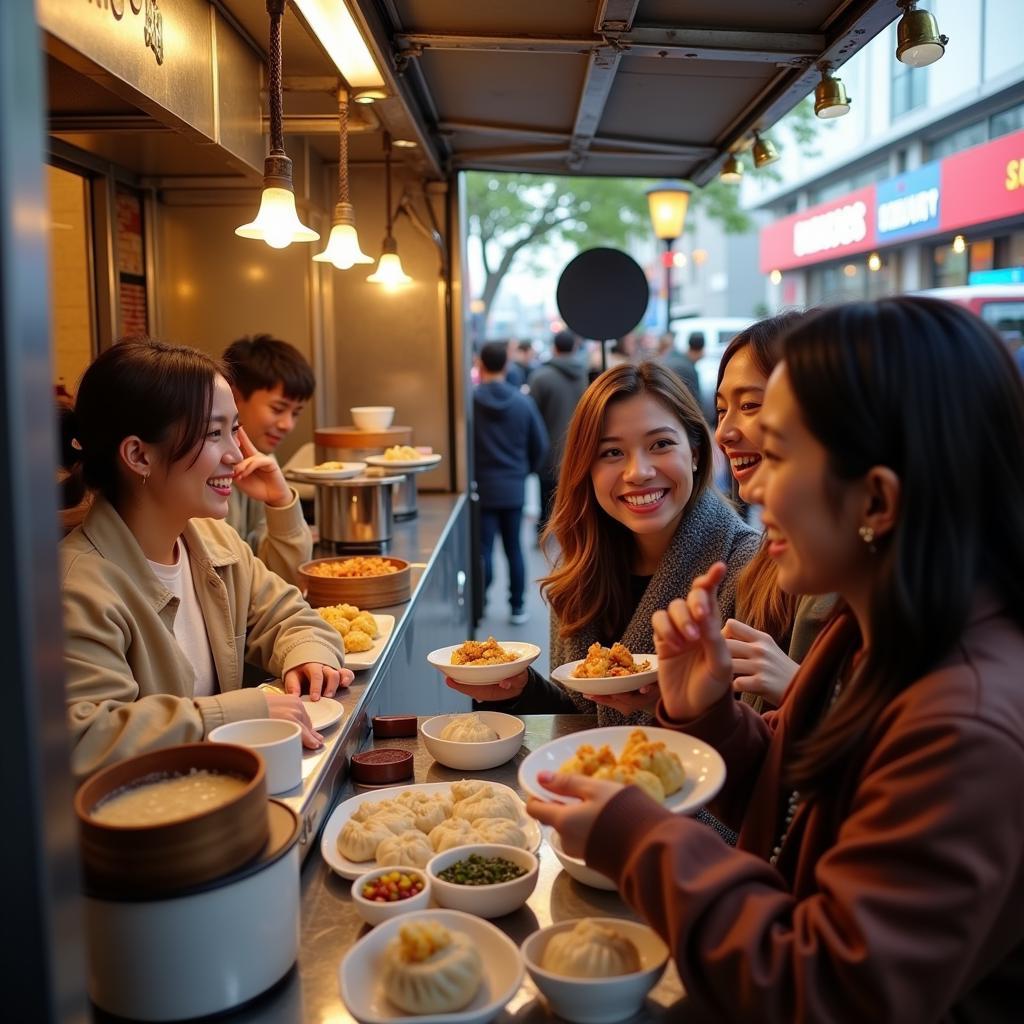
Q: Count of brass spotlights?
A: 4